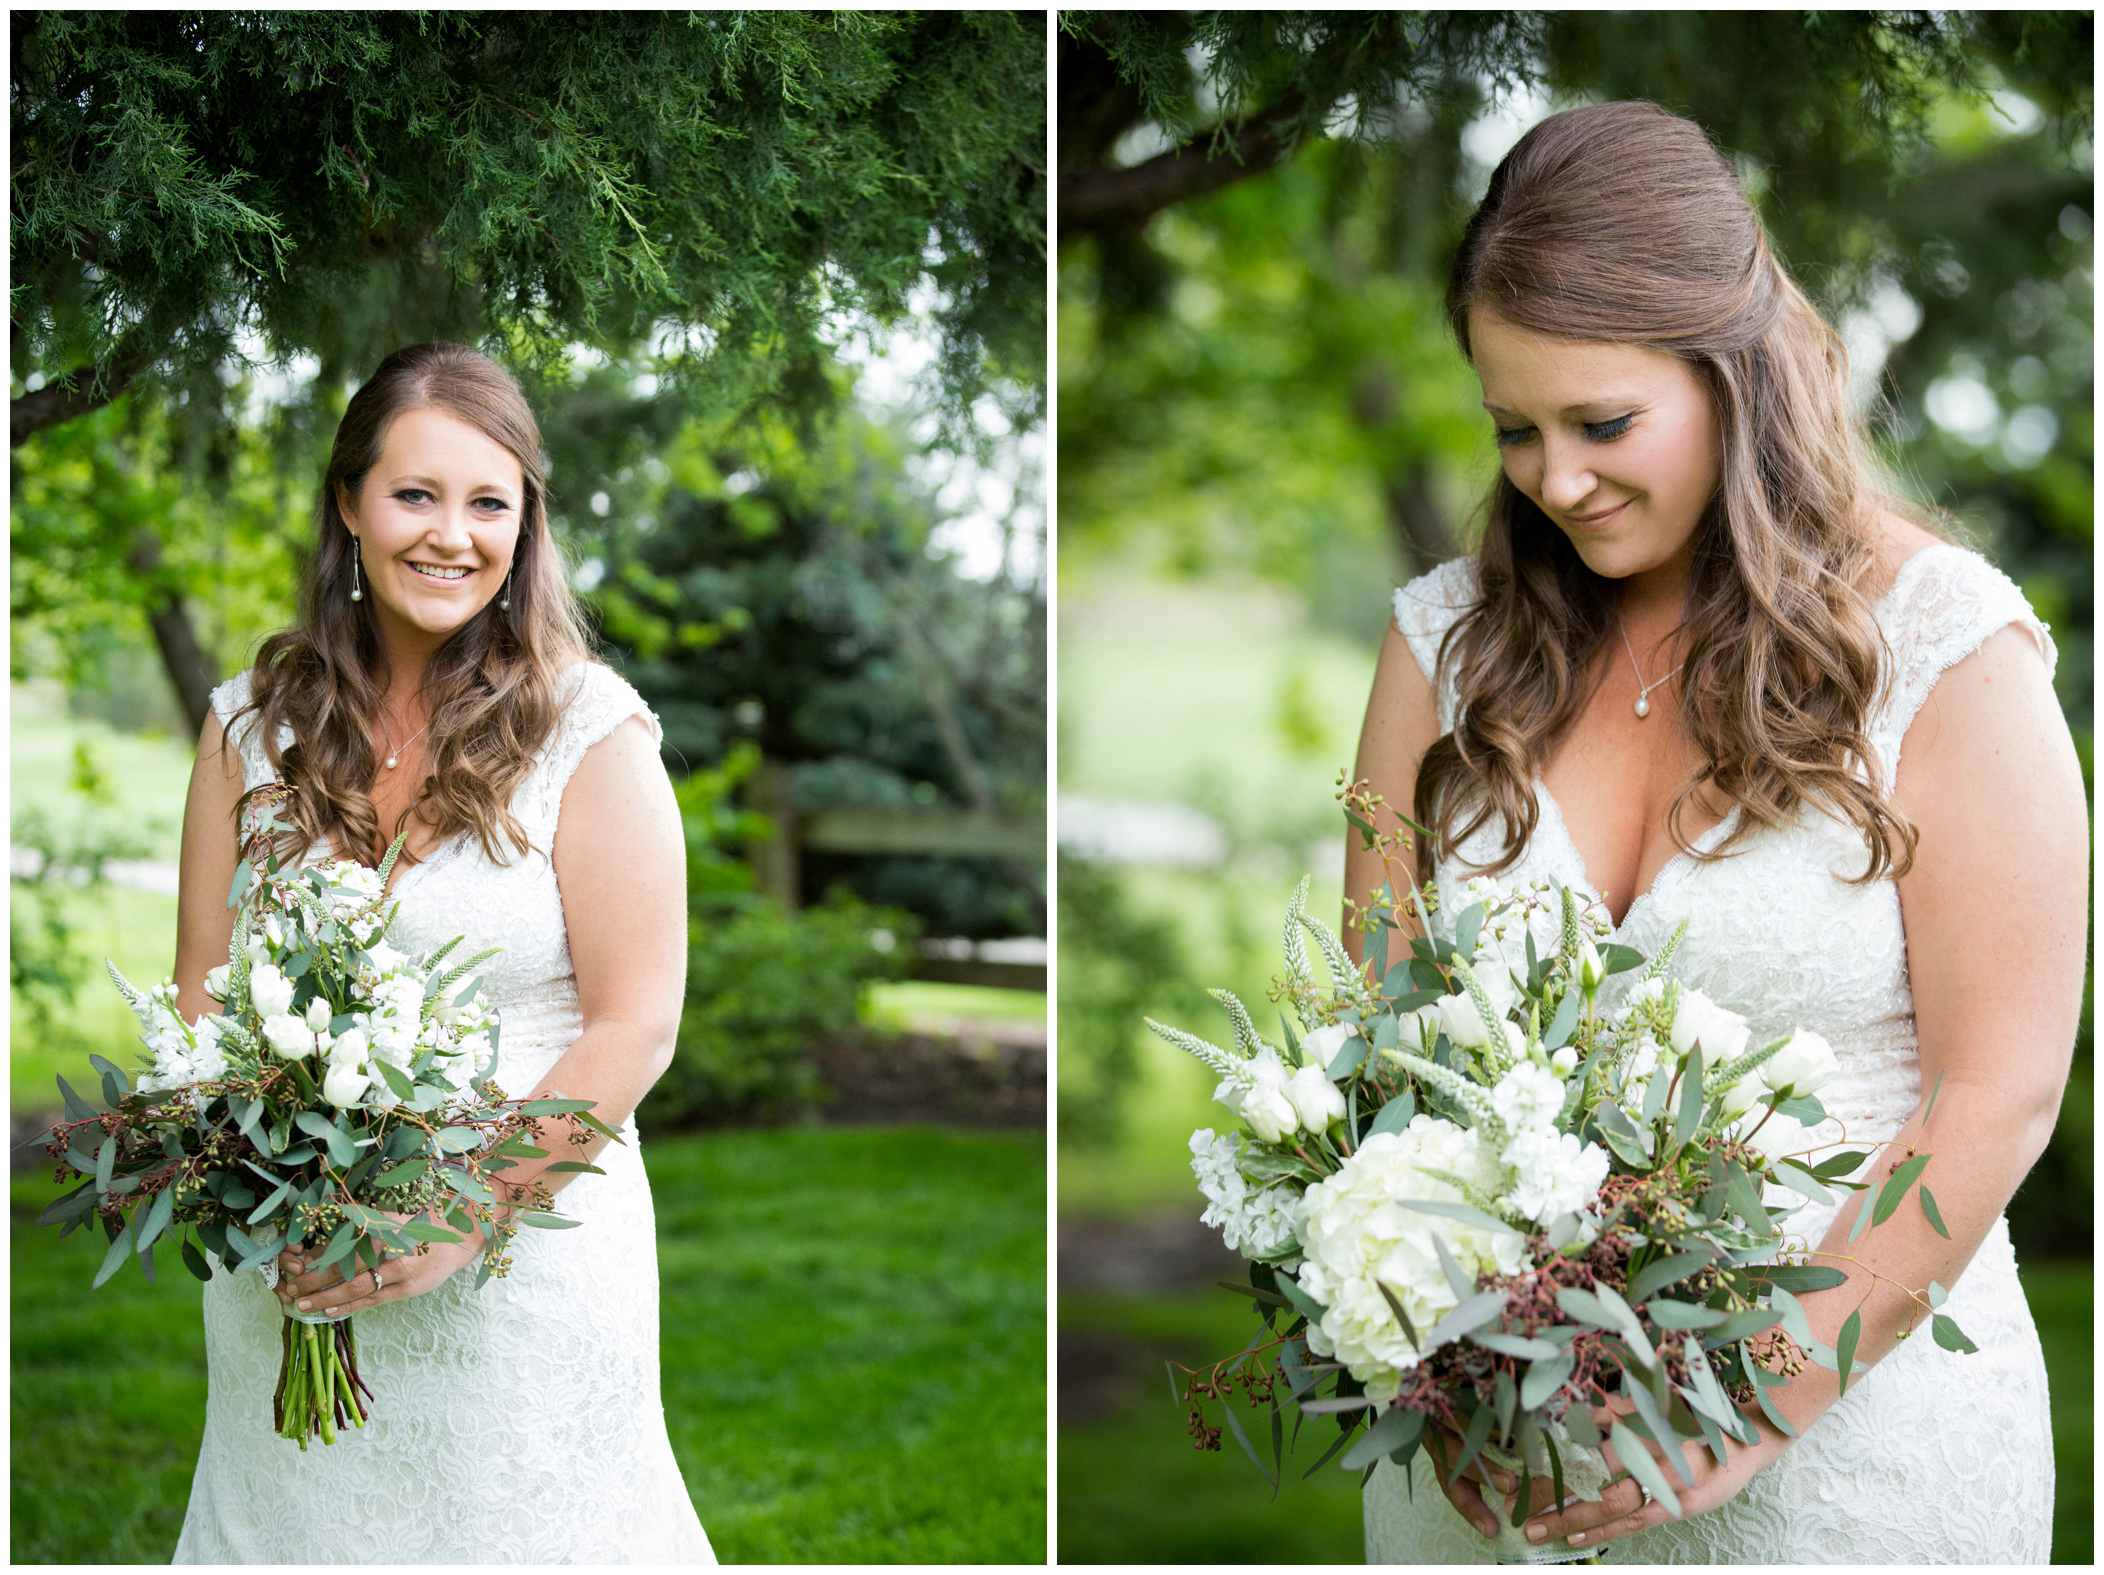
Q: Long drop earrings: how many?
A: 2